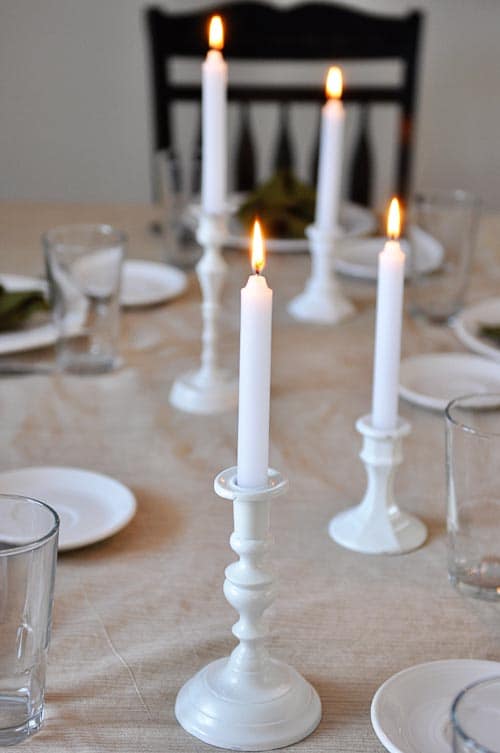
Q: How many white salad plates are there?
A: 5